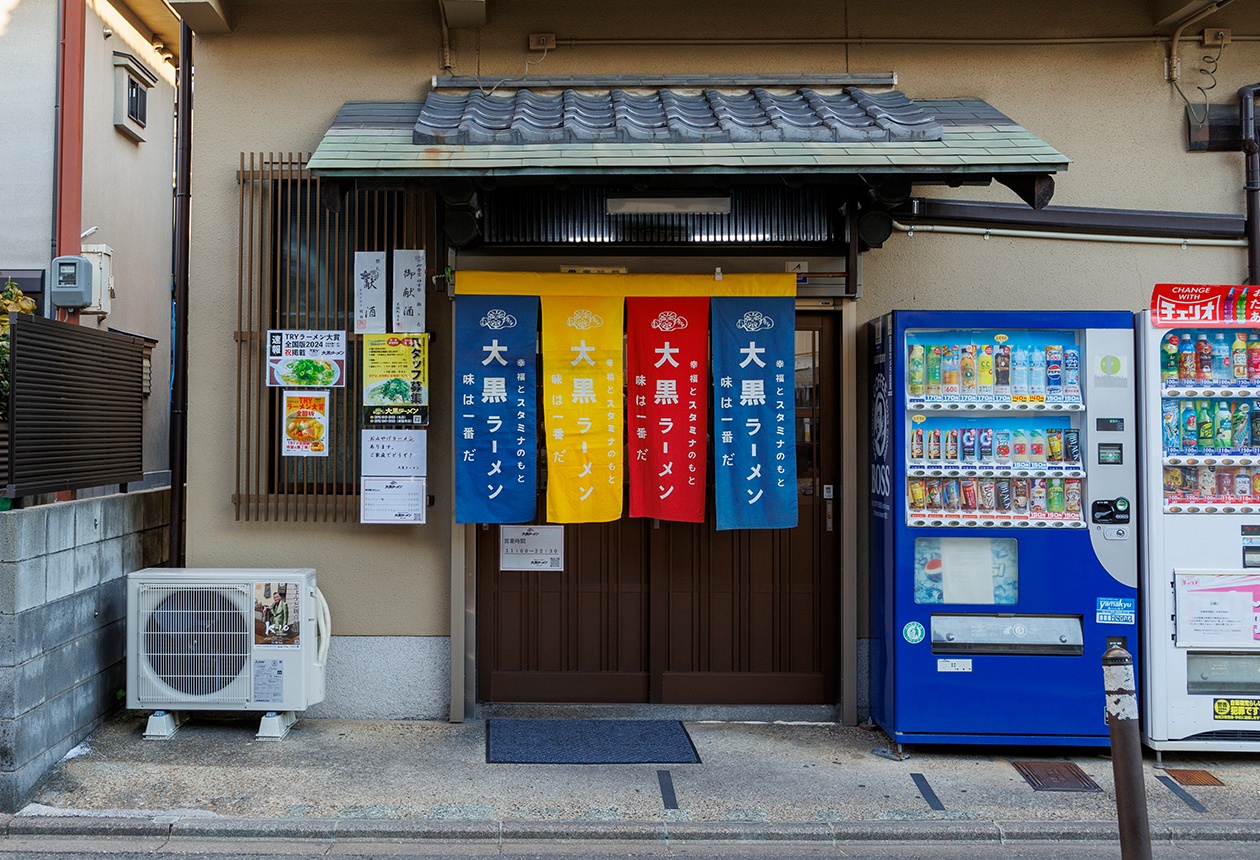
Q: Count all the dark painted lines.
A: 3